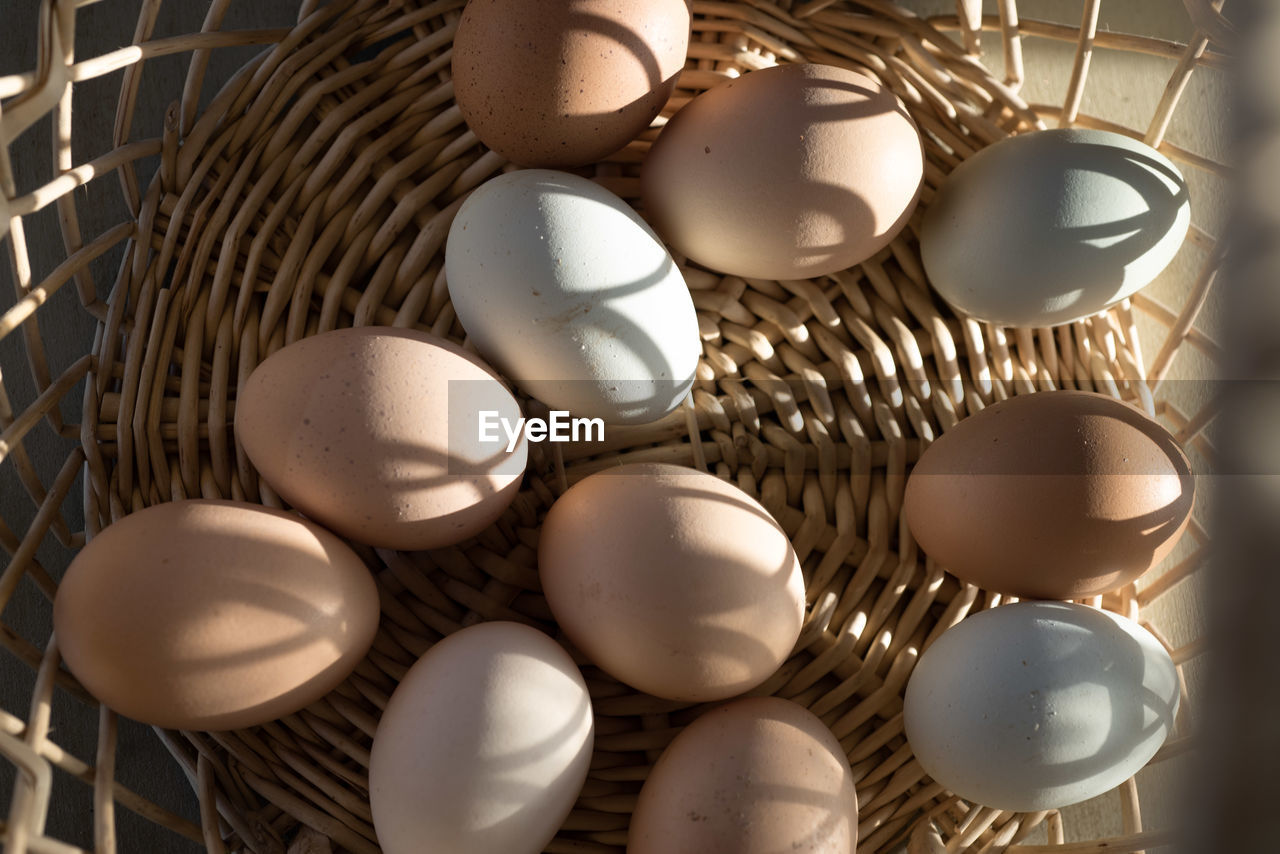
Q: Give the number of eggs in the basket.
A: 11